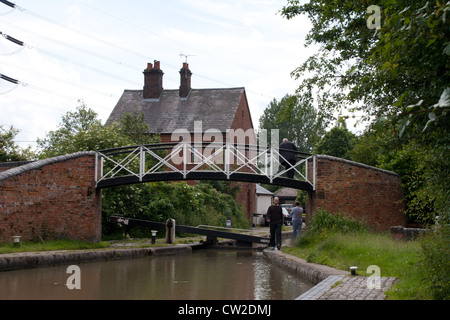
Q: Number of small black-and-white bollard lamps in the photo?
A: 3